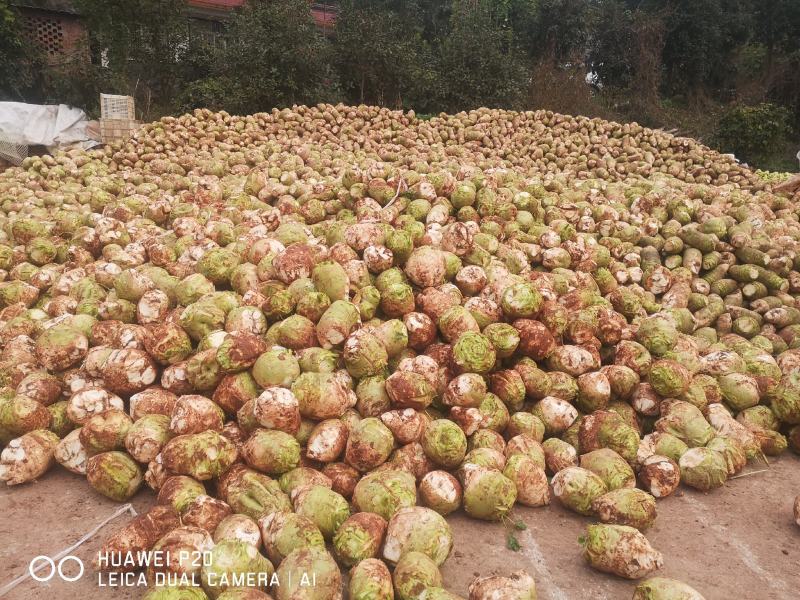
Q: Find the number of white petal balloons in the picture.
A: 0